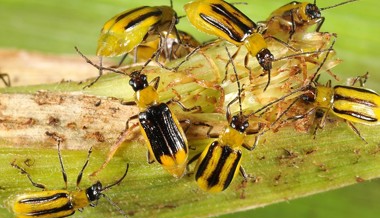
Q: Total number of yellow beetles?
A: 8